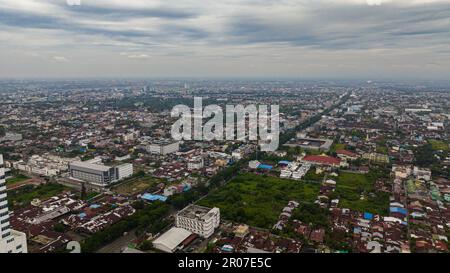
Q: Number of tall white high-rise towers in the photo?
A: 1